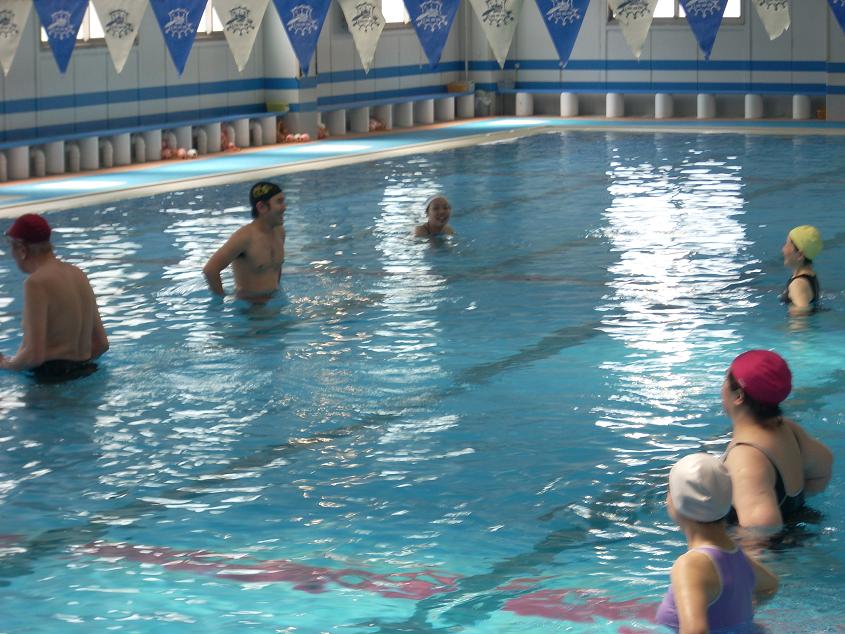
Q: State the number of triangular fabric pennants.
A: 14